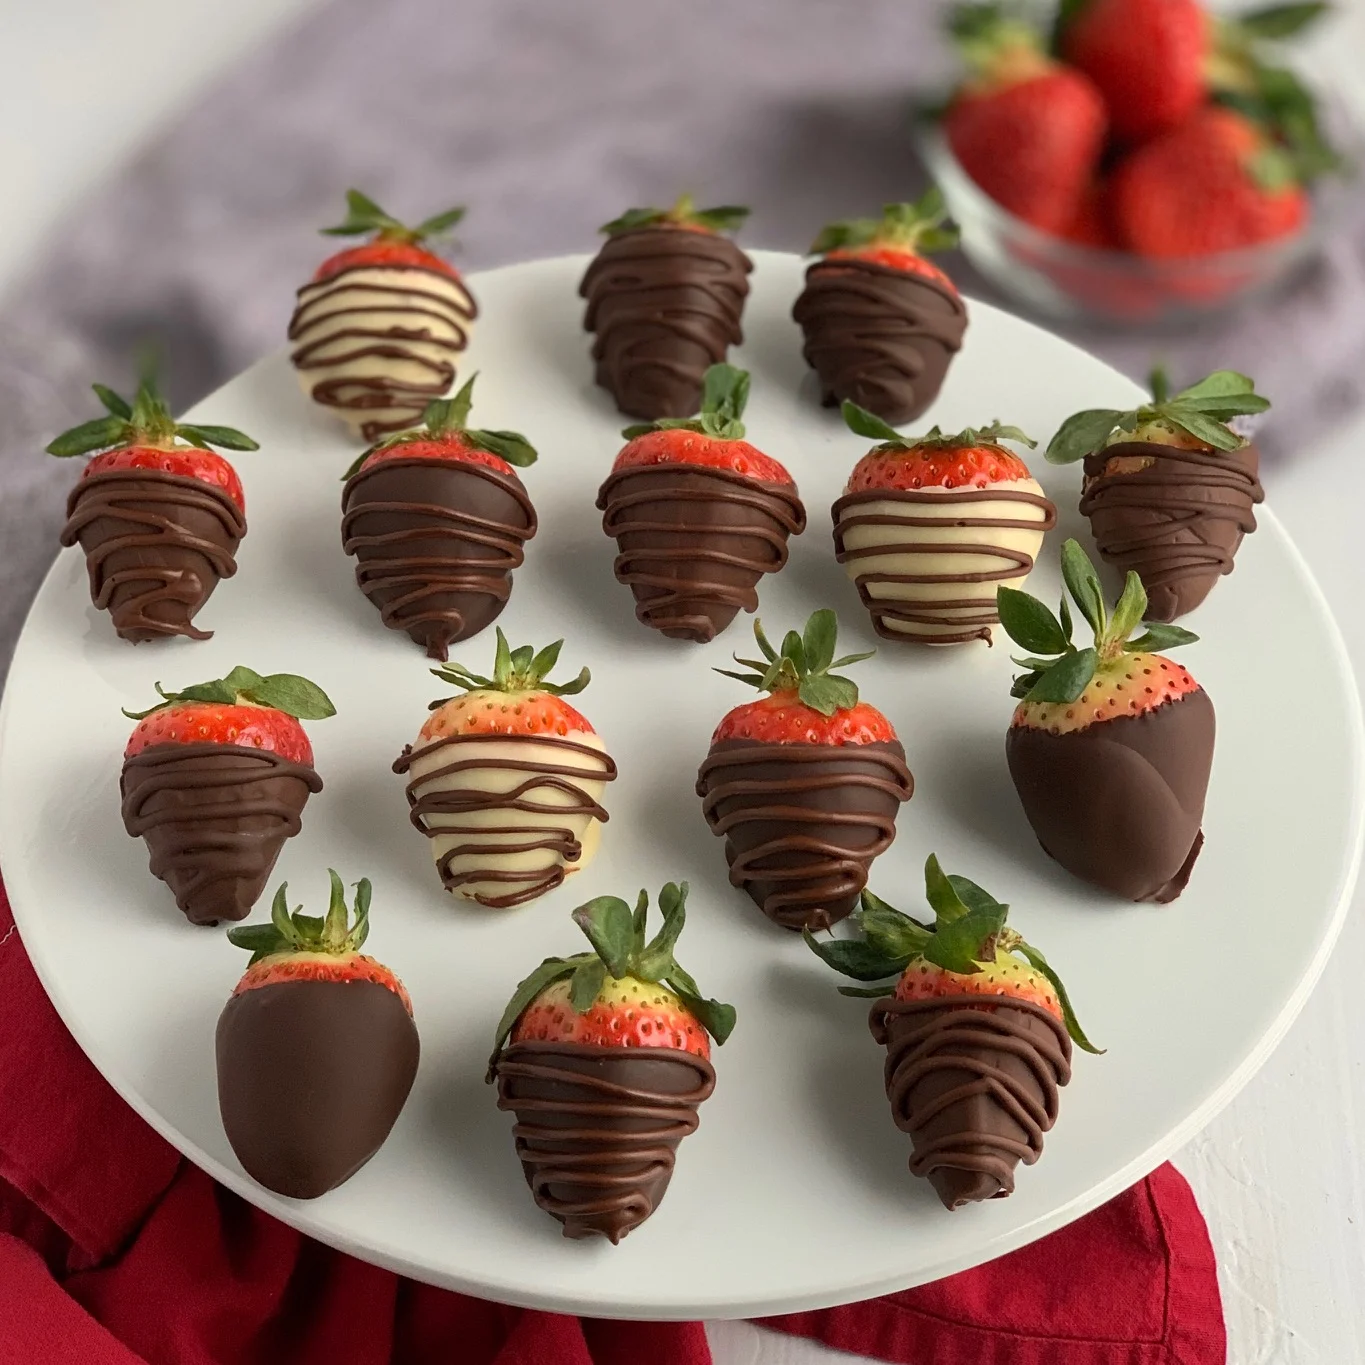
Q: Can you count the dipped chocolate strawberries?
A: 15